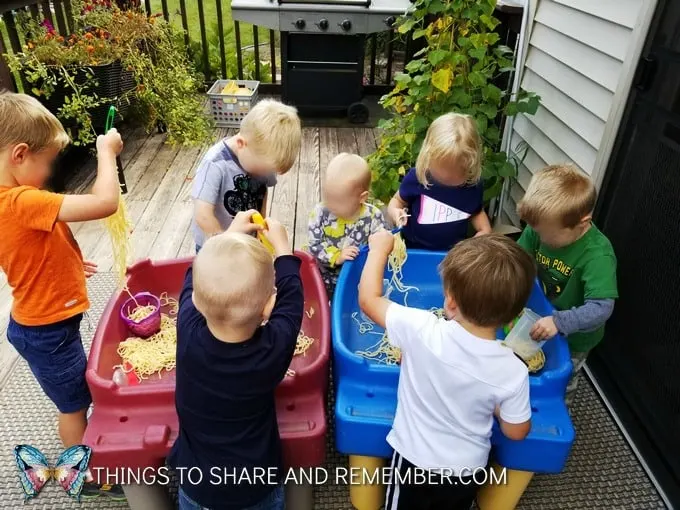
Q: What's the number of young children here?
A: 7